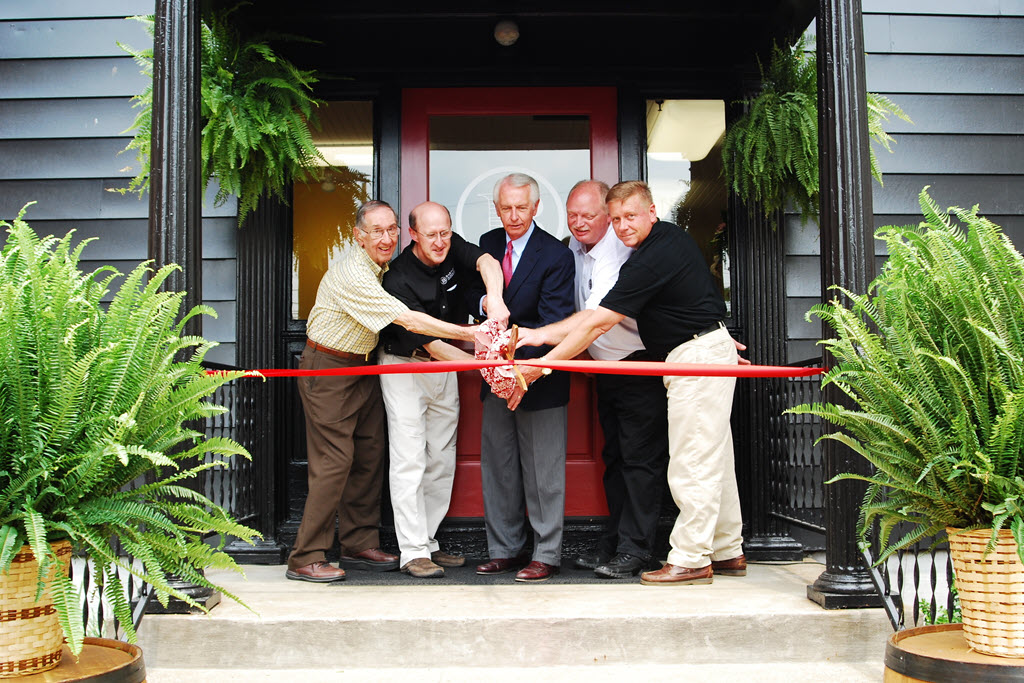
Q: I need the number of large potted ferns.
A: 2